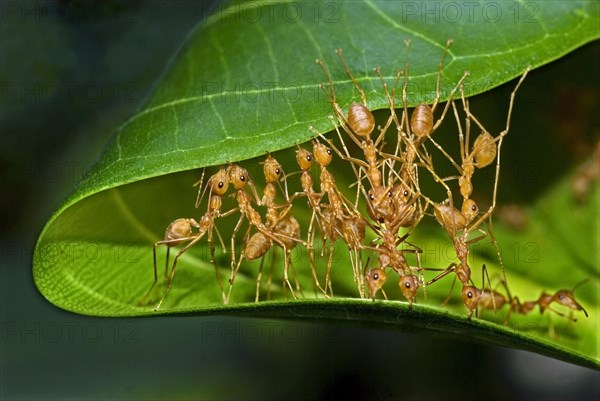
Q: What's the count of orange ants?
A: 12